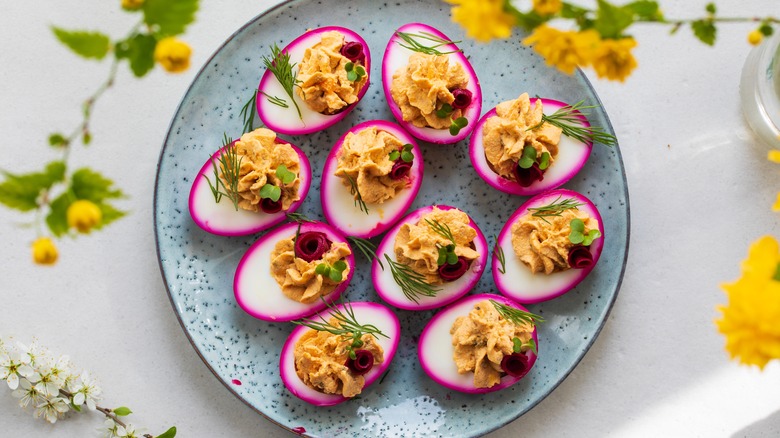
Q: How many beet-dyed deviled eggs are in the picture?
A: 10